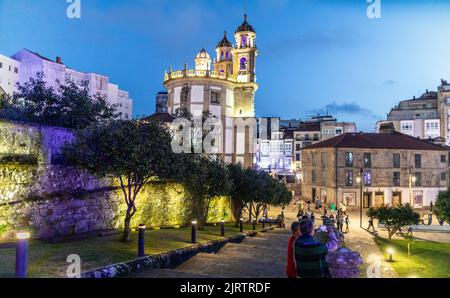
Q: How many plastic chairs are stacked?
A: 0